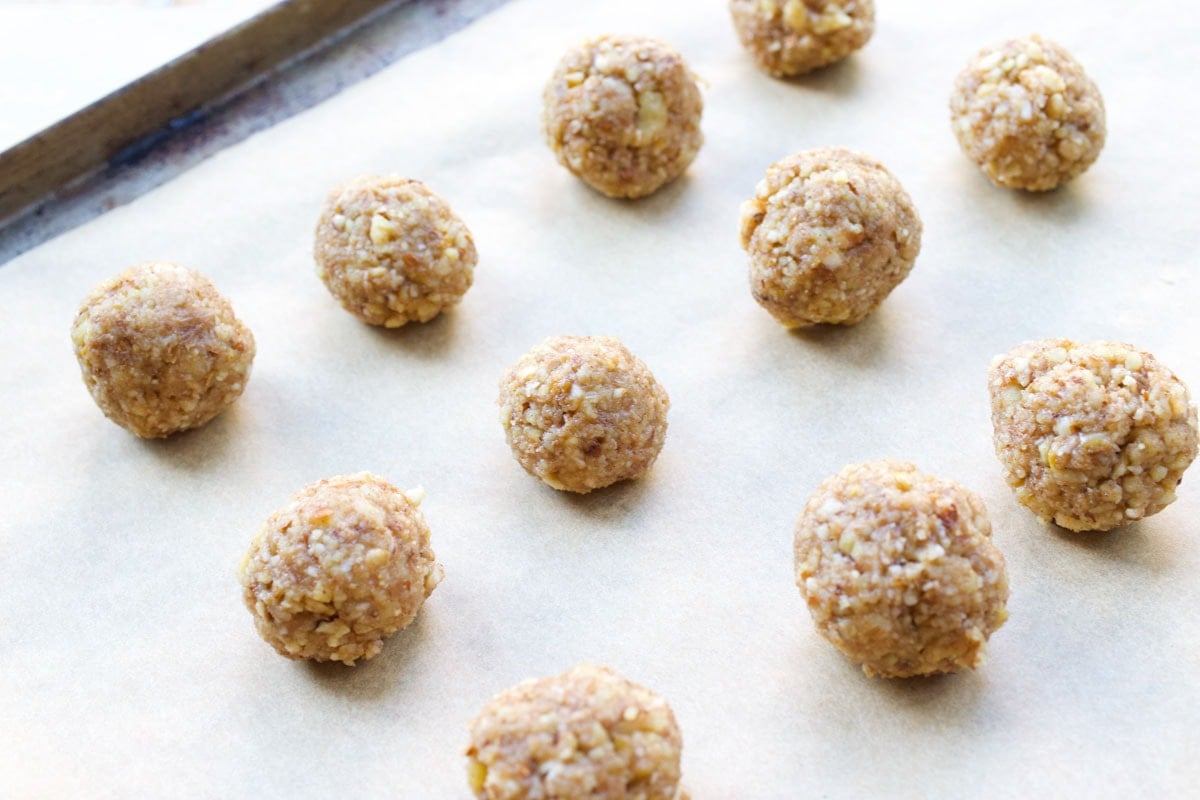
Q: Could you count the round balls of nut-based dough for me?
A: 11